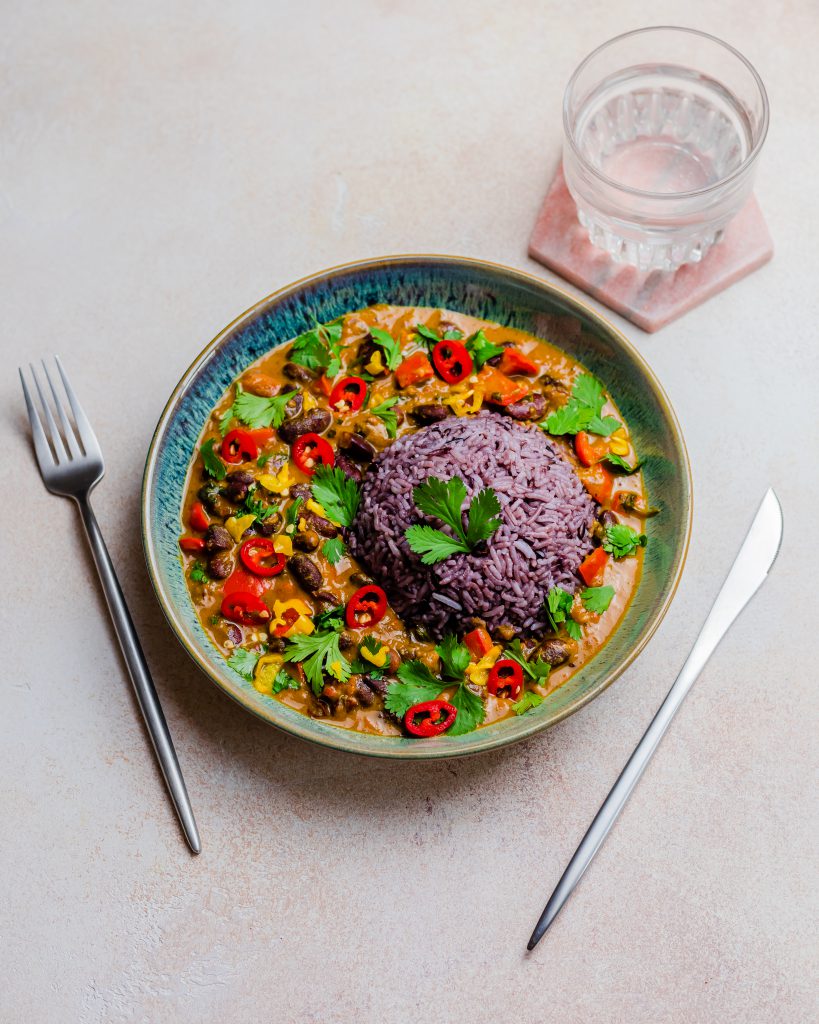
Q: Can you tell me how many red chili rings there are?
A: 9